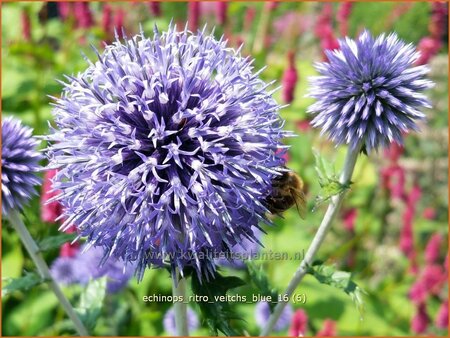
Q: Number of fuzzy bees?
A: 1